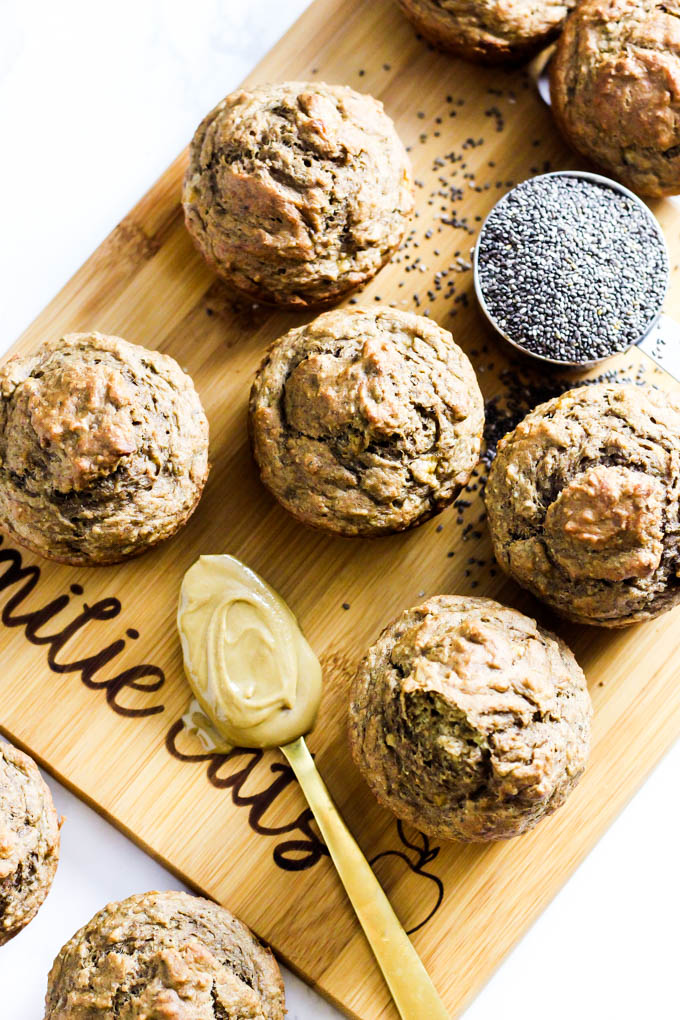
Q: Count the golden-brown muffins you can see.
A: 9